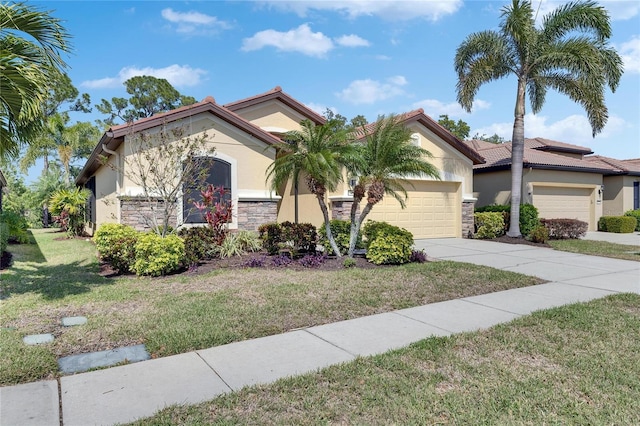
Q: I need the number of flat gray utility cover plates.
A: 3